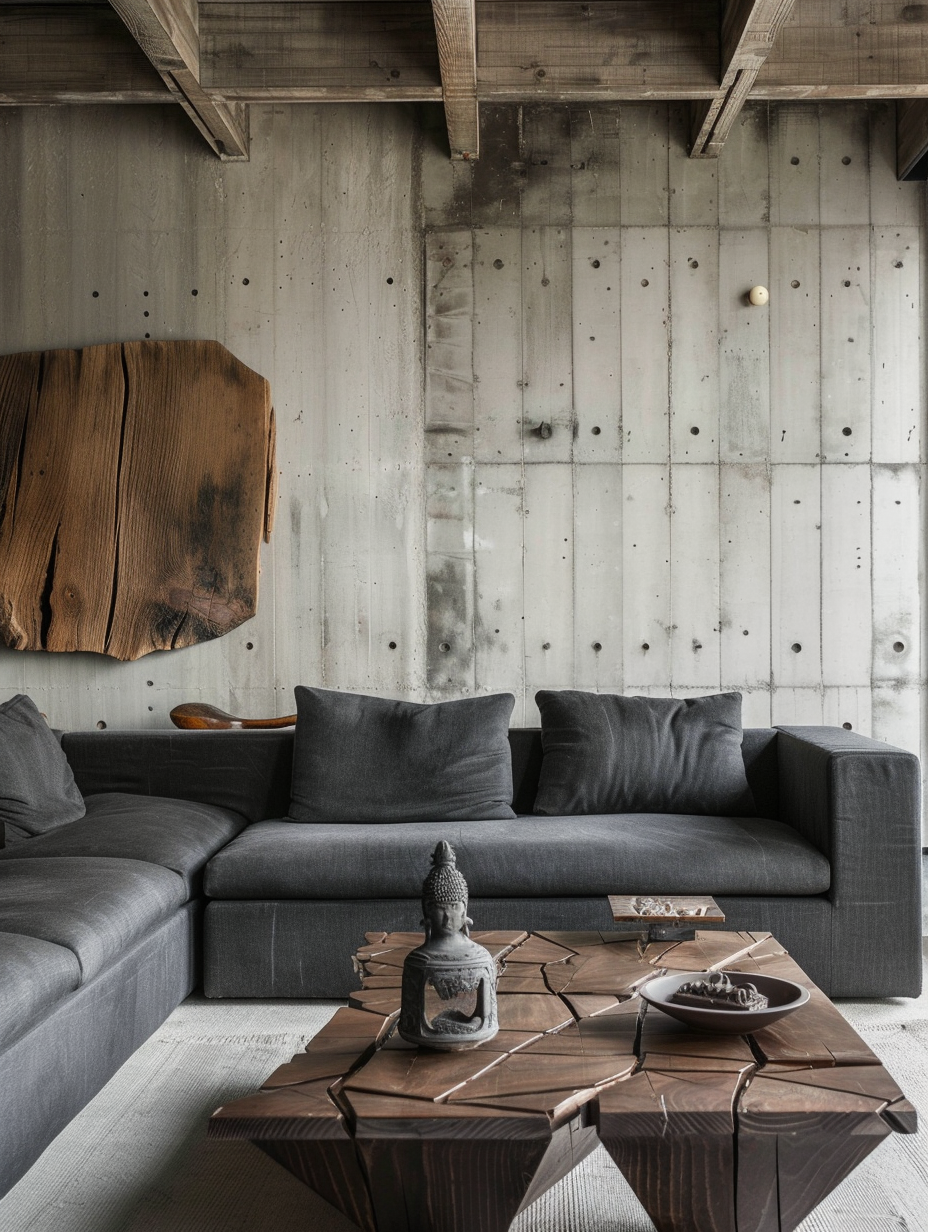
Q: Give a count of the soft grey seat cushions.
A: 4